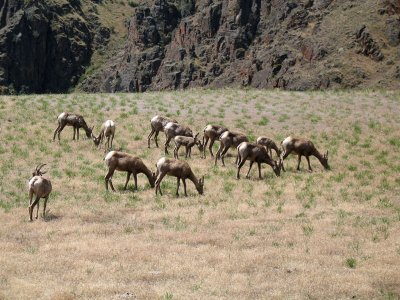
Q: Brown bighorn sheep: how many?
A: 13